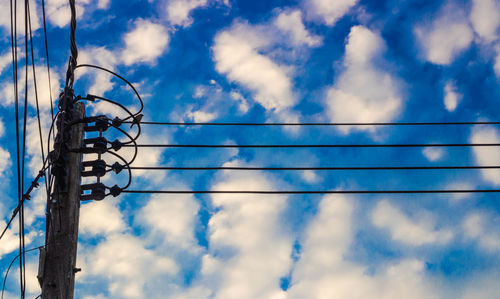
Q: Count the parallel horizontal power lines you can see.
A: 4